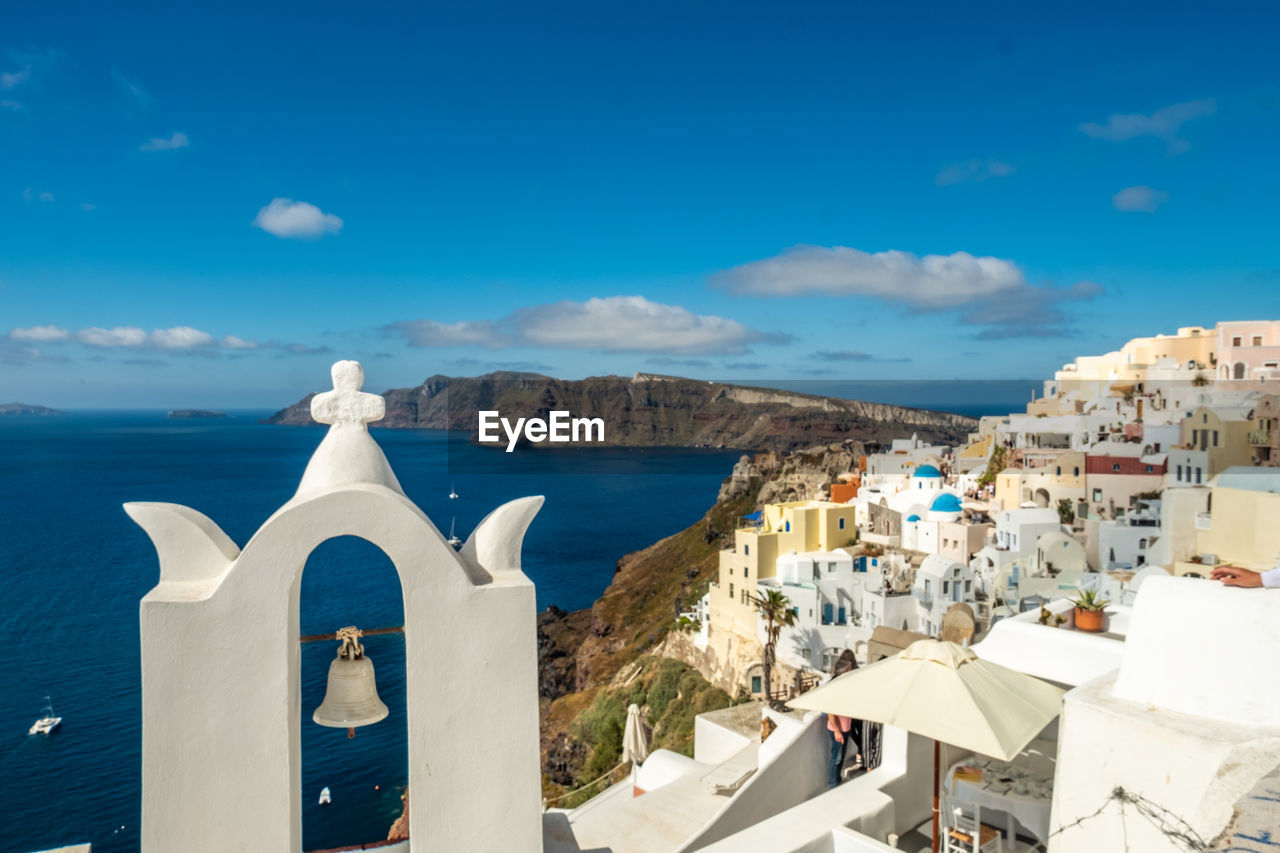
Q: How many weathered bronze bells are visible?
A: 1